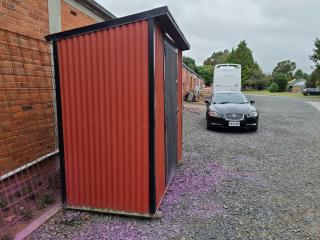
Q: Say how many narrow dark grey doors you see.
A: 1